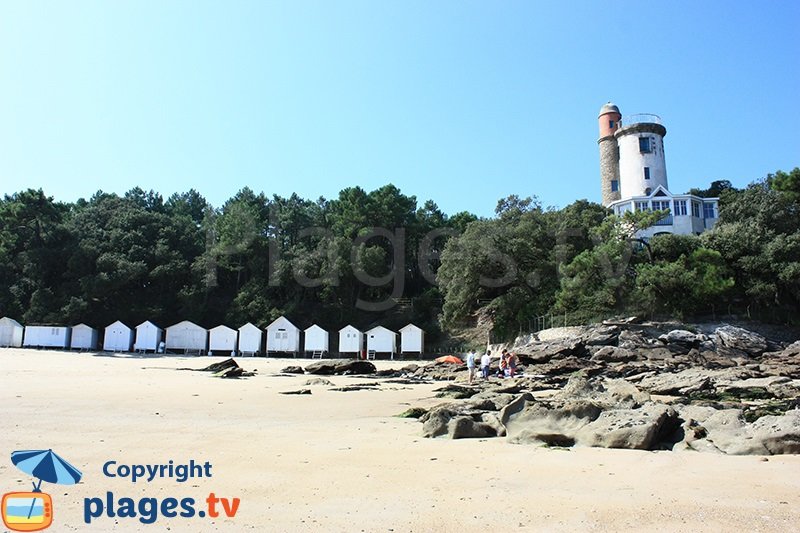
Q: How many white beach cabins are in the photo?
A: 13